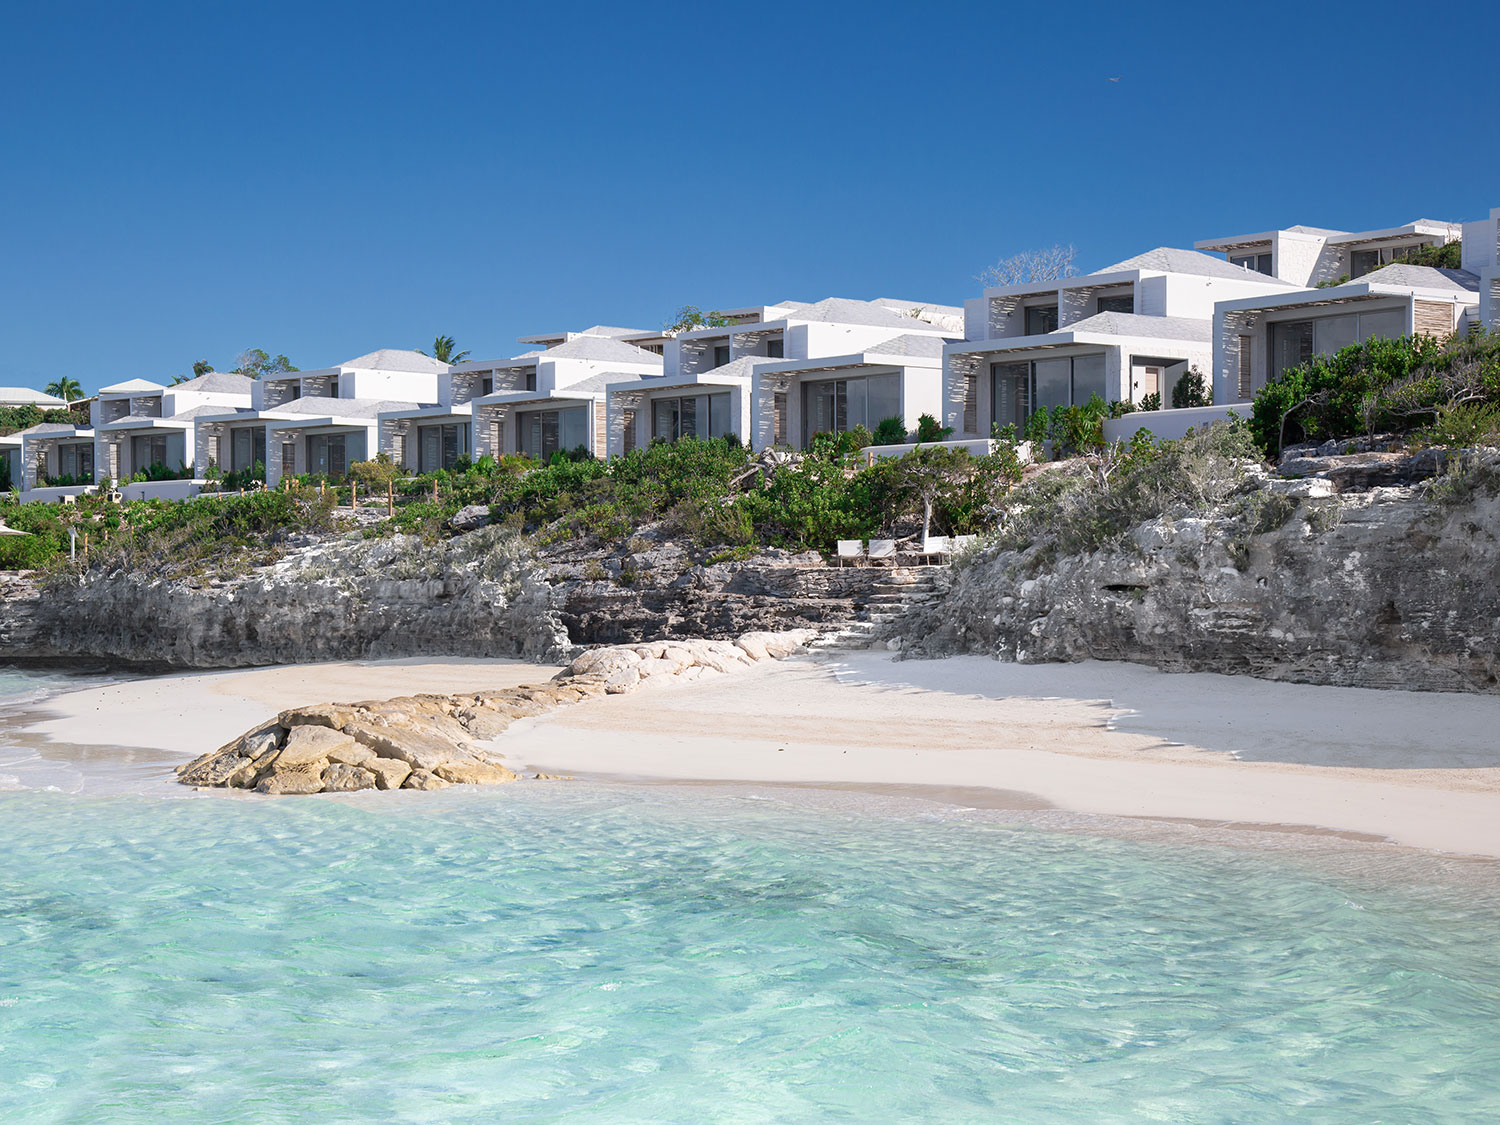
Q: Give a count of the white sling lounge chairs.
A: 4